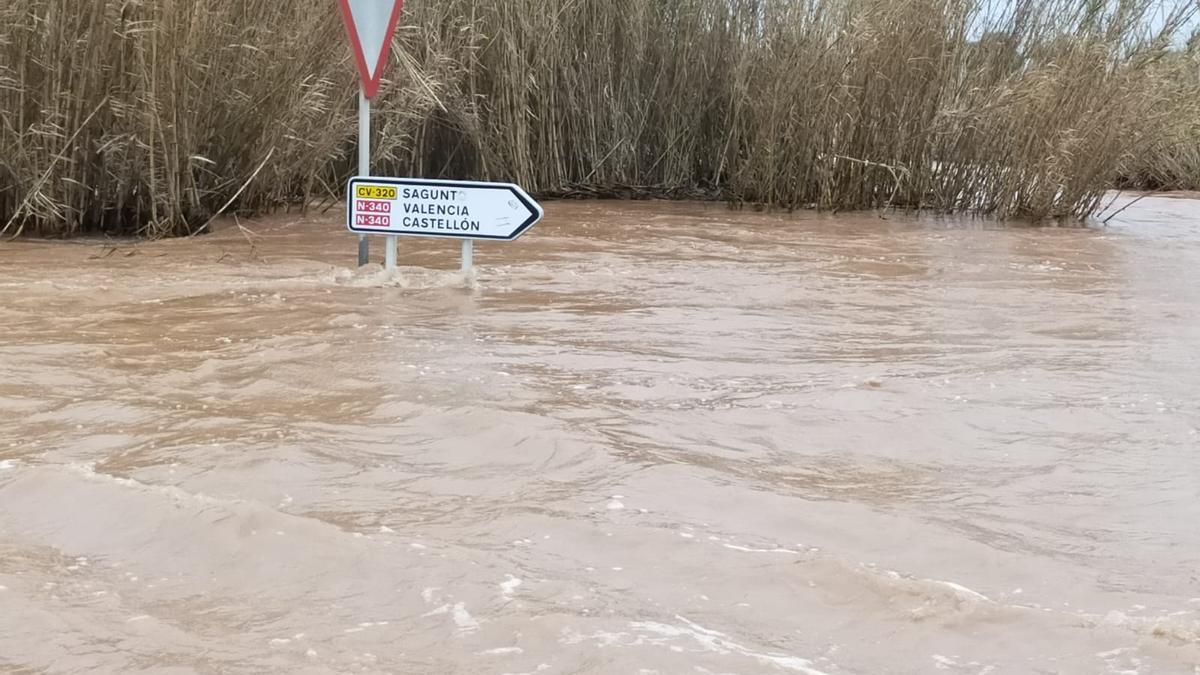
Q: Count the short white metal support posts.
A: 2